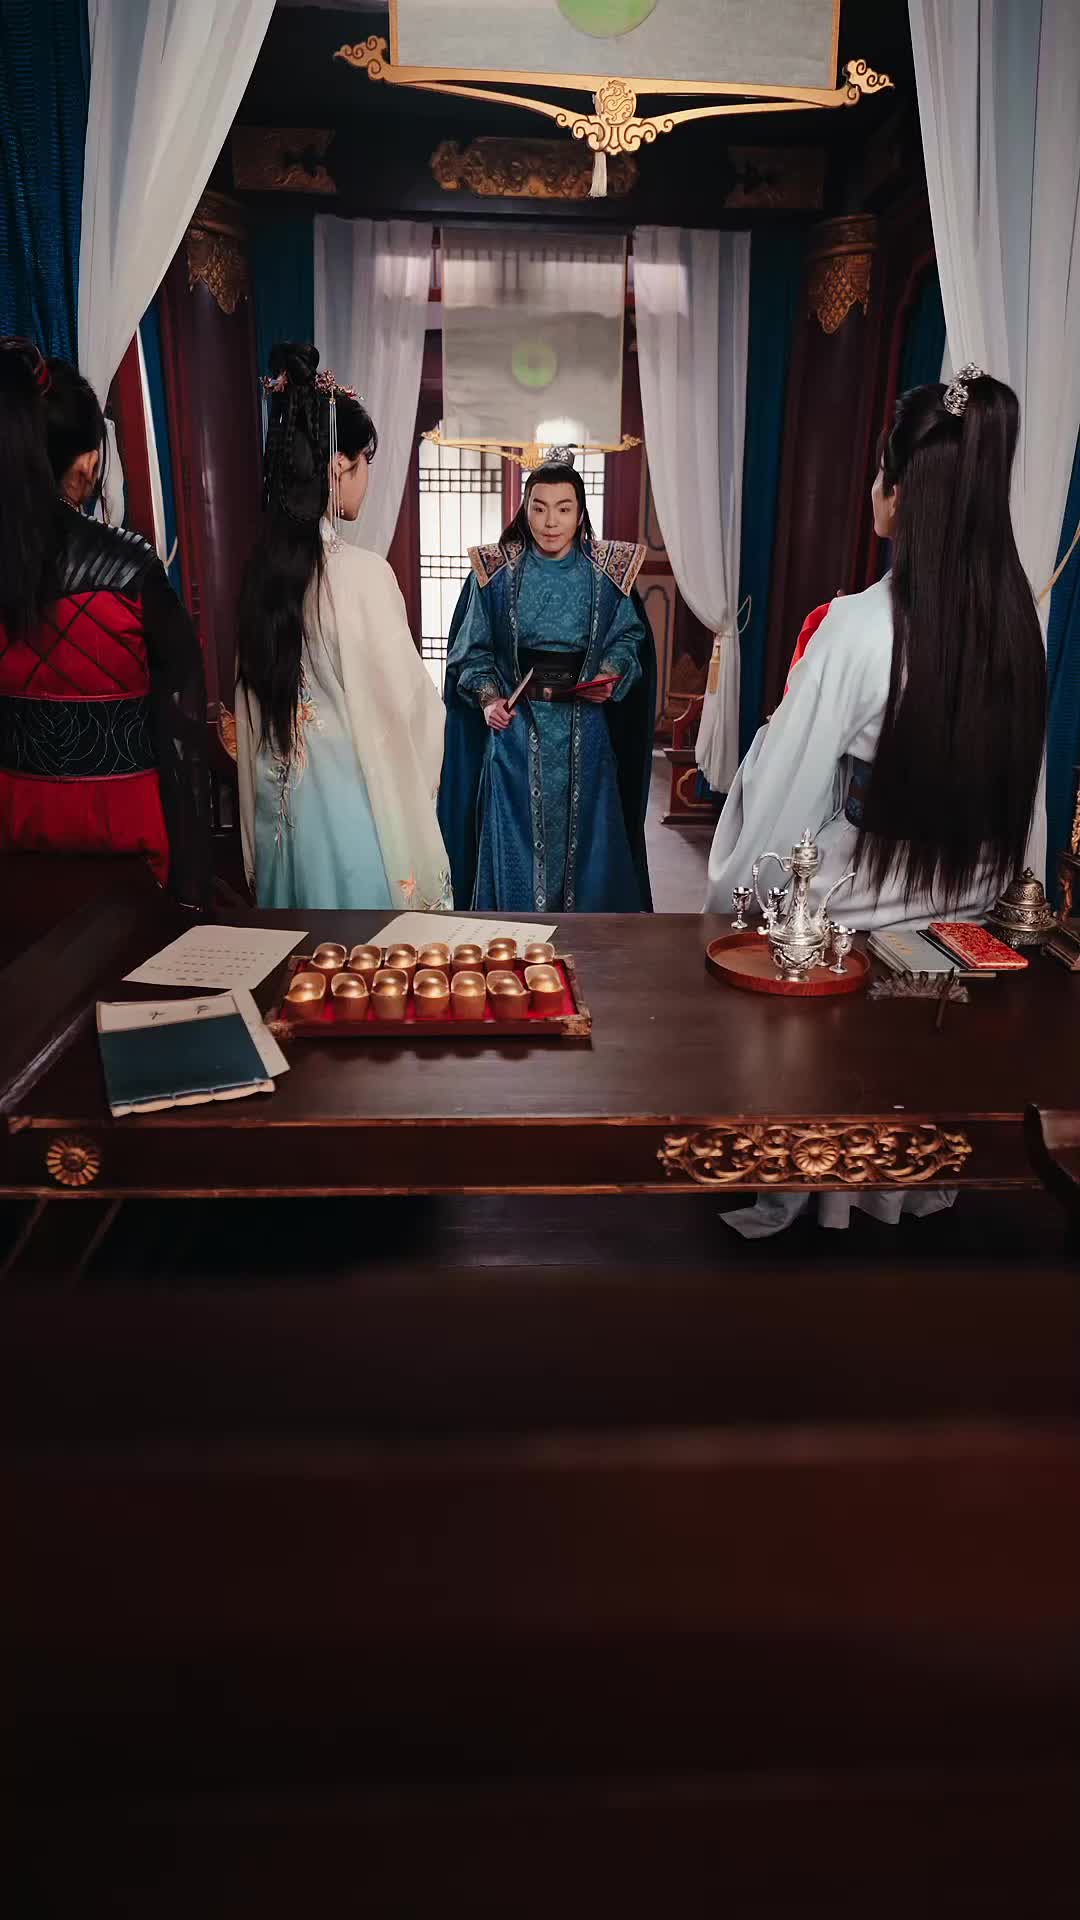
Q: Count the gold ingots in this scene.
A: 14